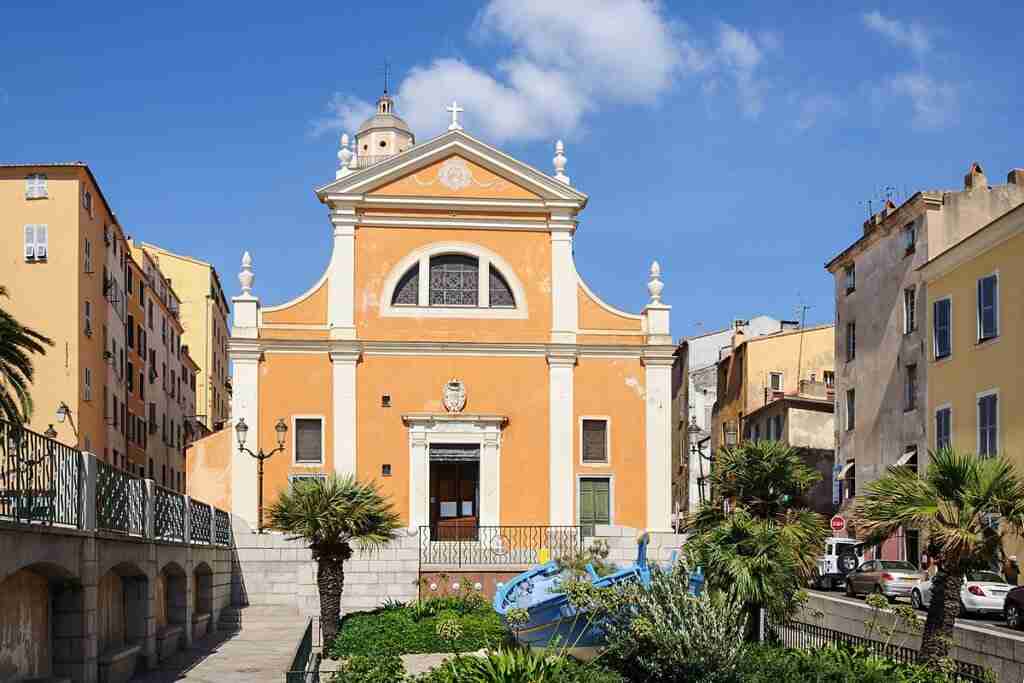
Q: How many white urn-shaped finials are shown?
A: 4